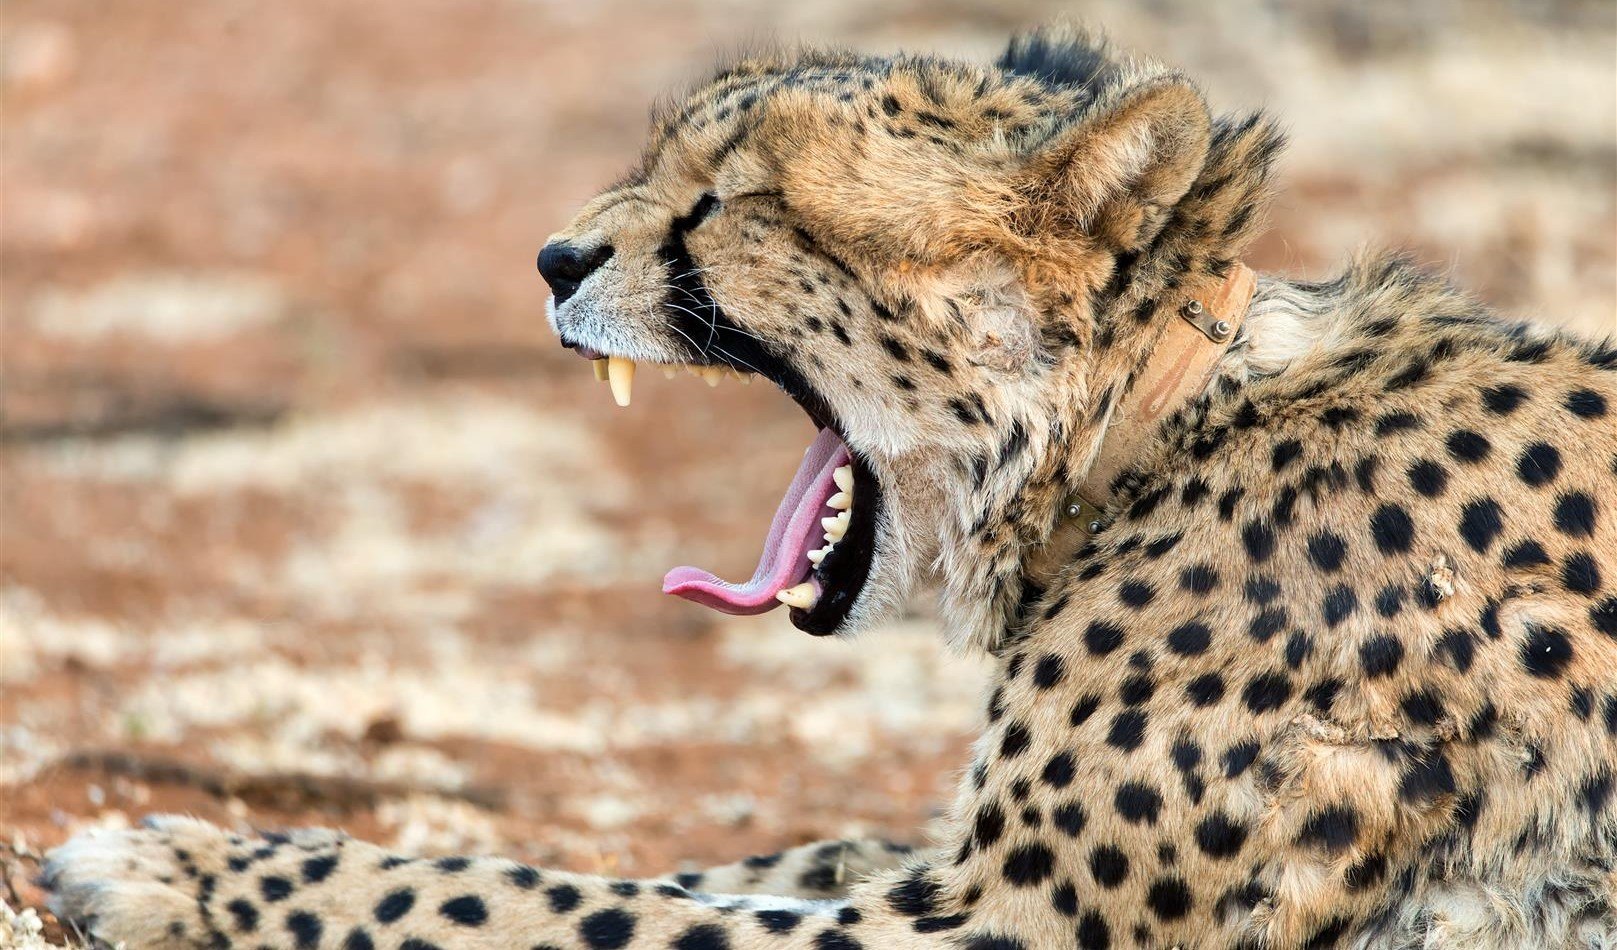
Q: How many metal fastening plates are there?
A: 2